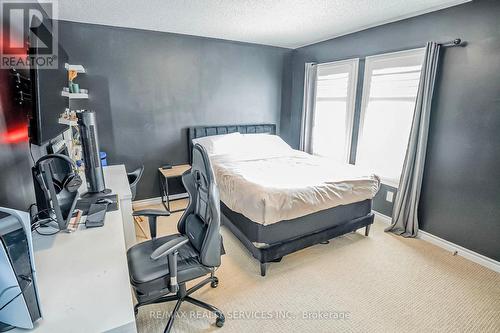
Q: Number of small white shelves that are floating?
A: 3